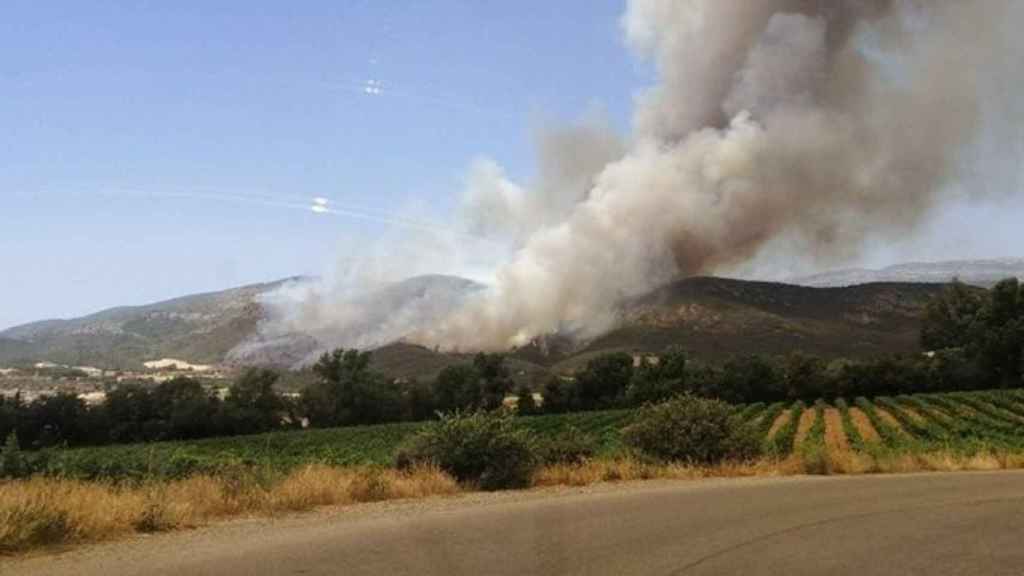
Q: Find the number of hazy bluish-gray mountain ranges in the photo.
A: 1